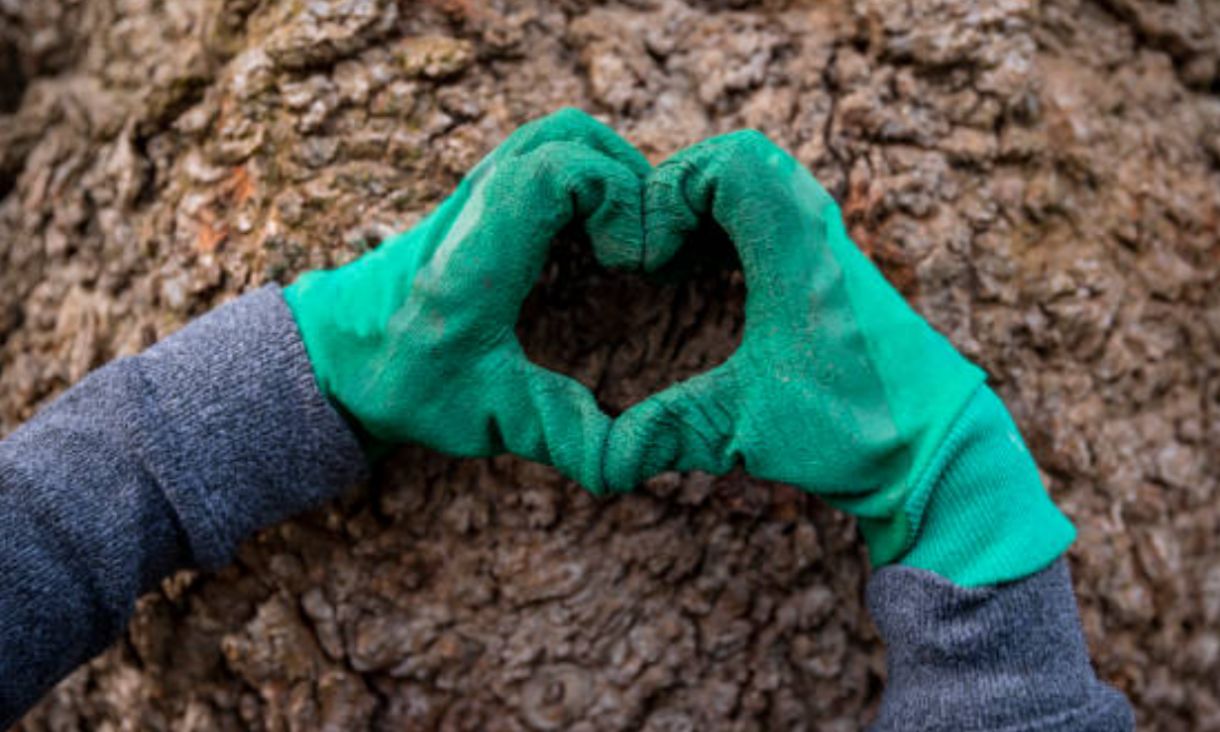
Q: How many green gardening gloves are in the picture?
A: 2